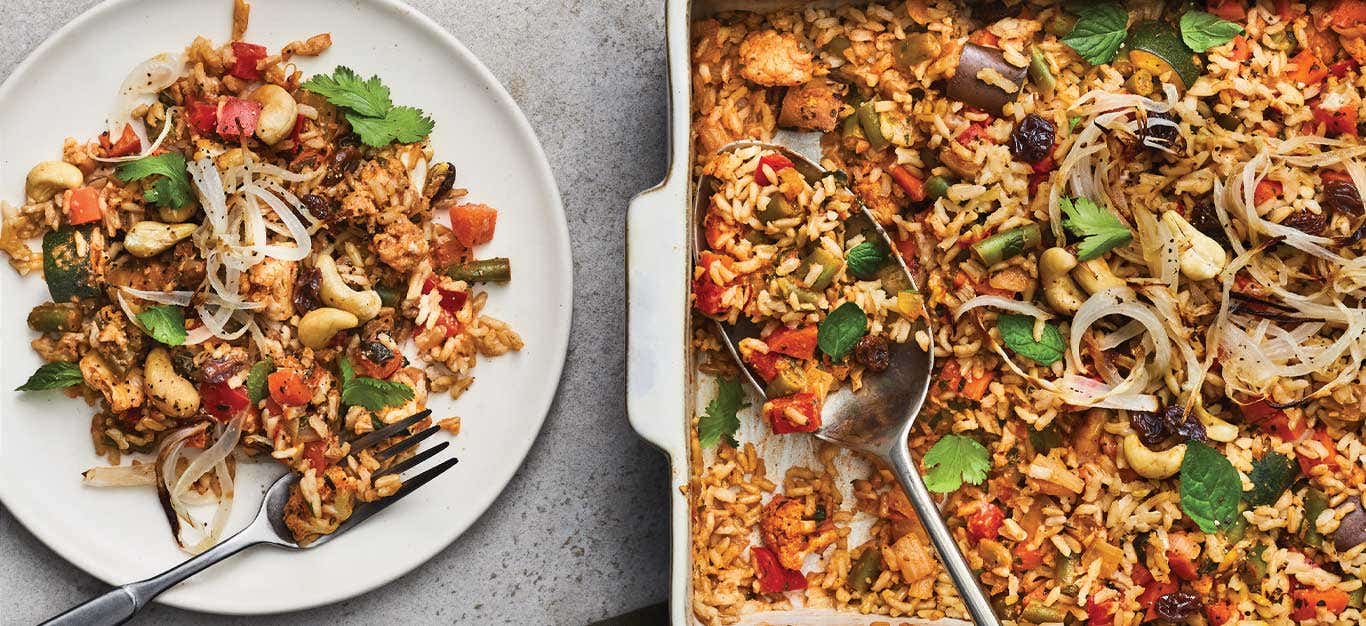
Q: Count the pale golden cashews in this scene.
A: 12